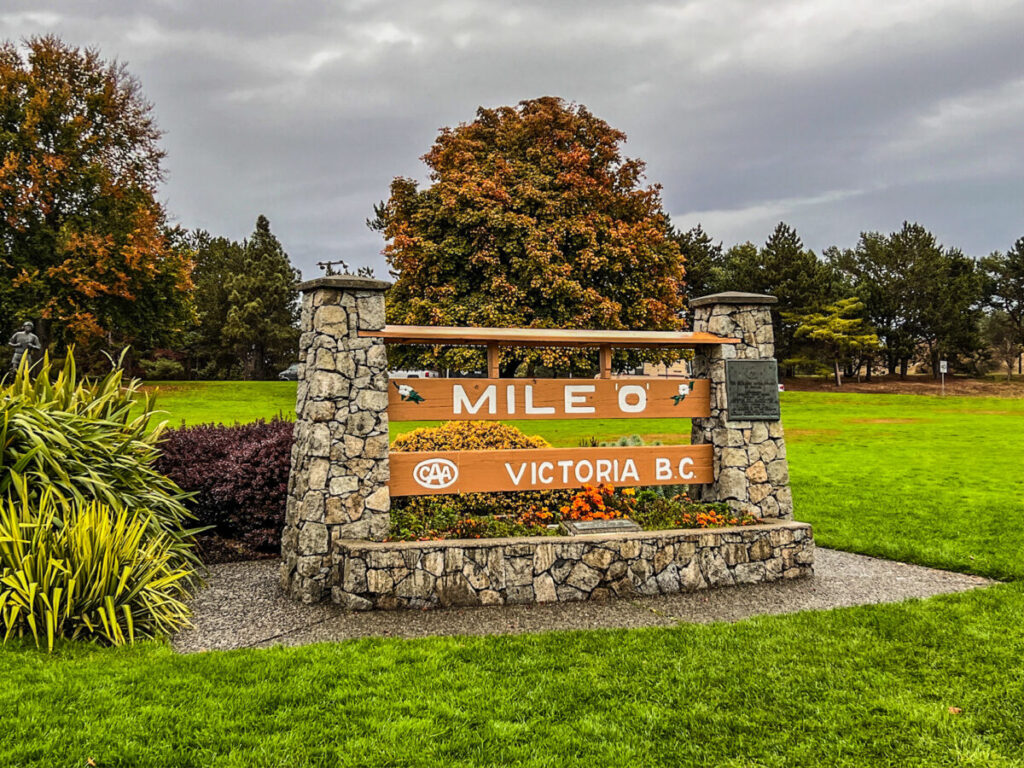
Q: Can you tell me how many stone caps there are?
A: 2